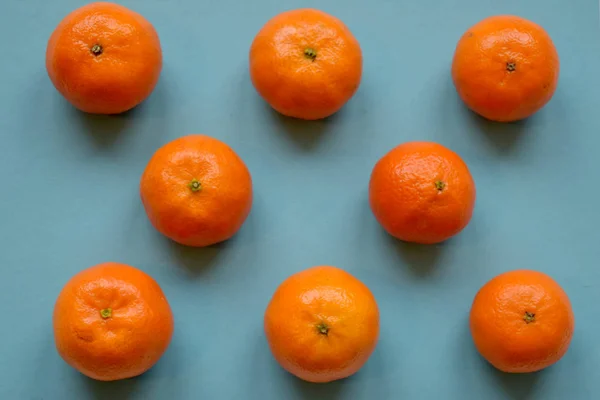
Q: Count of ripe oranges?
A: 8